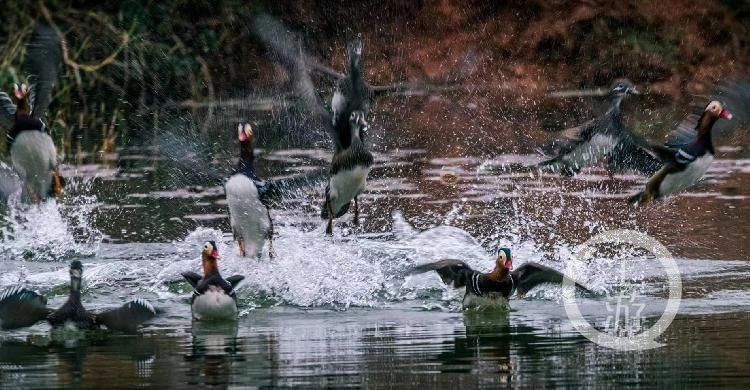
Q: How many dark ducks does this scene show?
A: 4